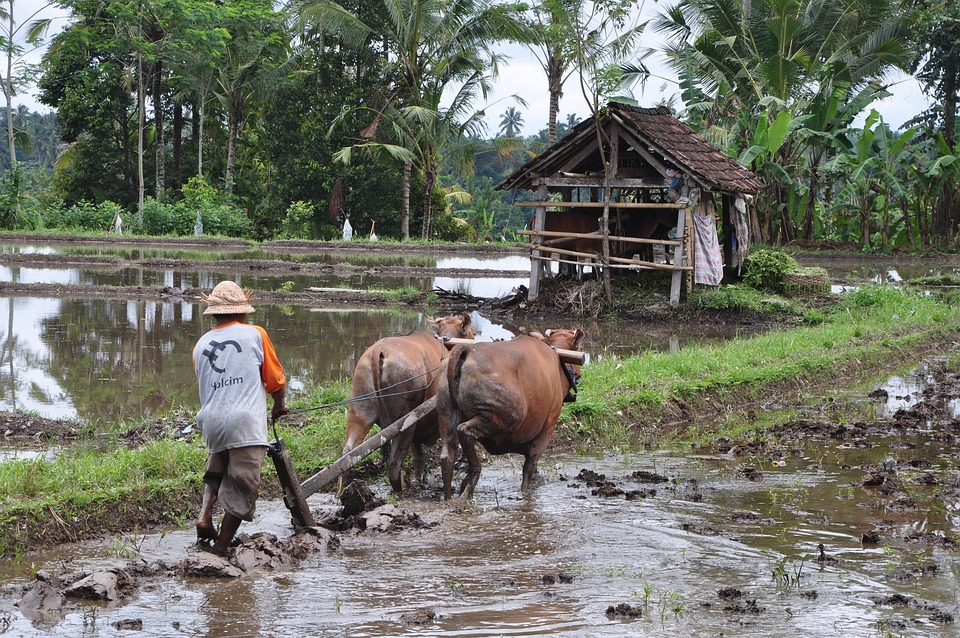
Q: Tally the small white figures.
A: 4